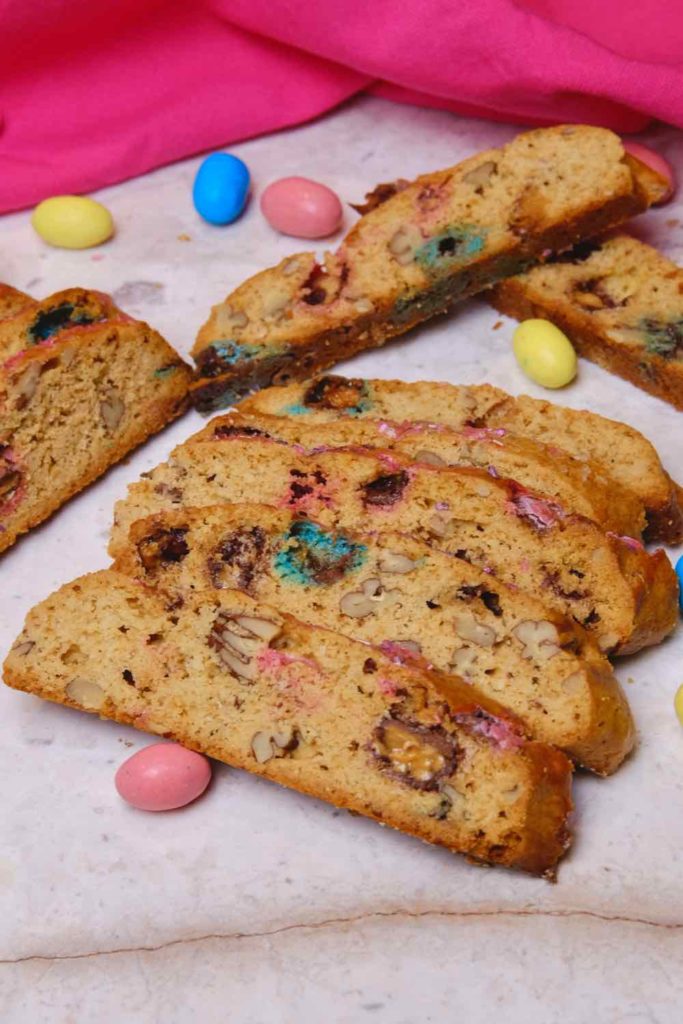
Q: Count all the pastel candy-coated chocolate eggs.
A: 8